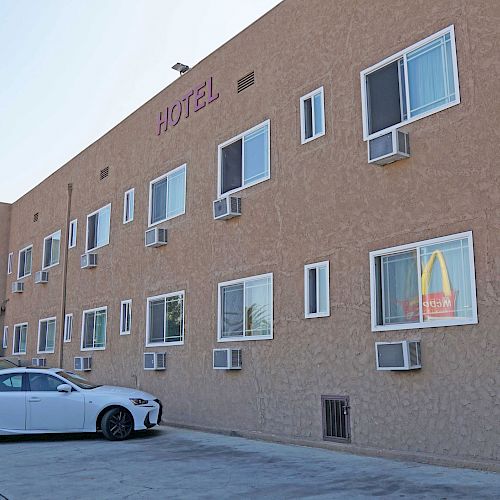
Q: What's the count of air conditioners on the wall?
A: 11